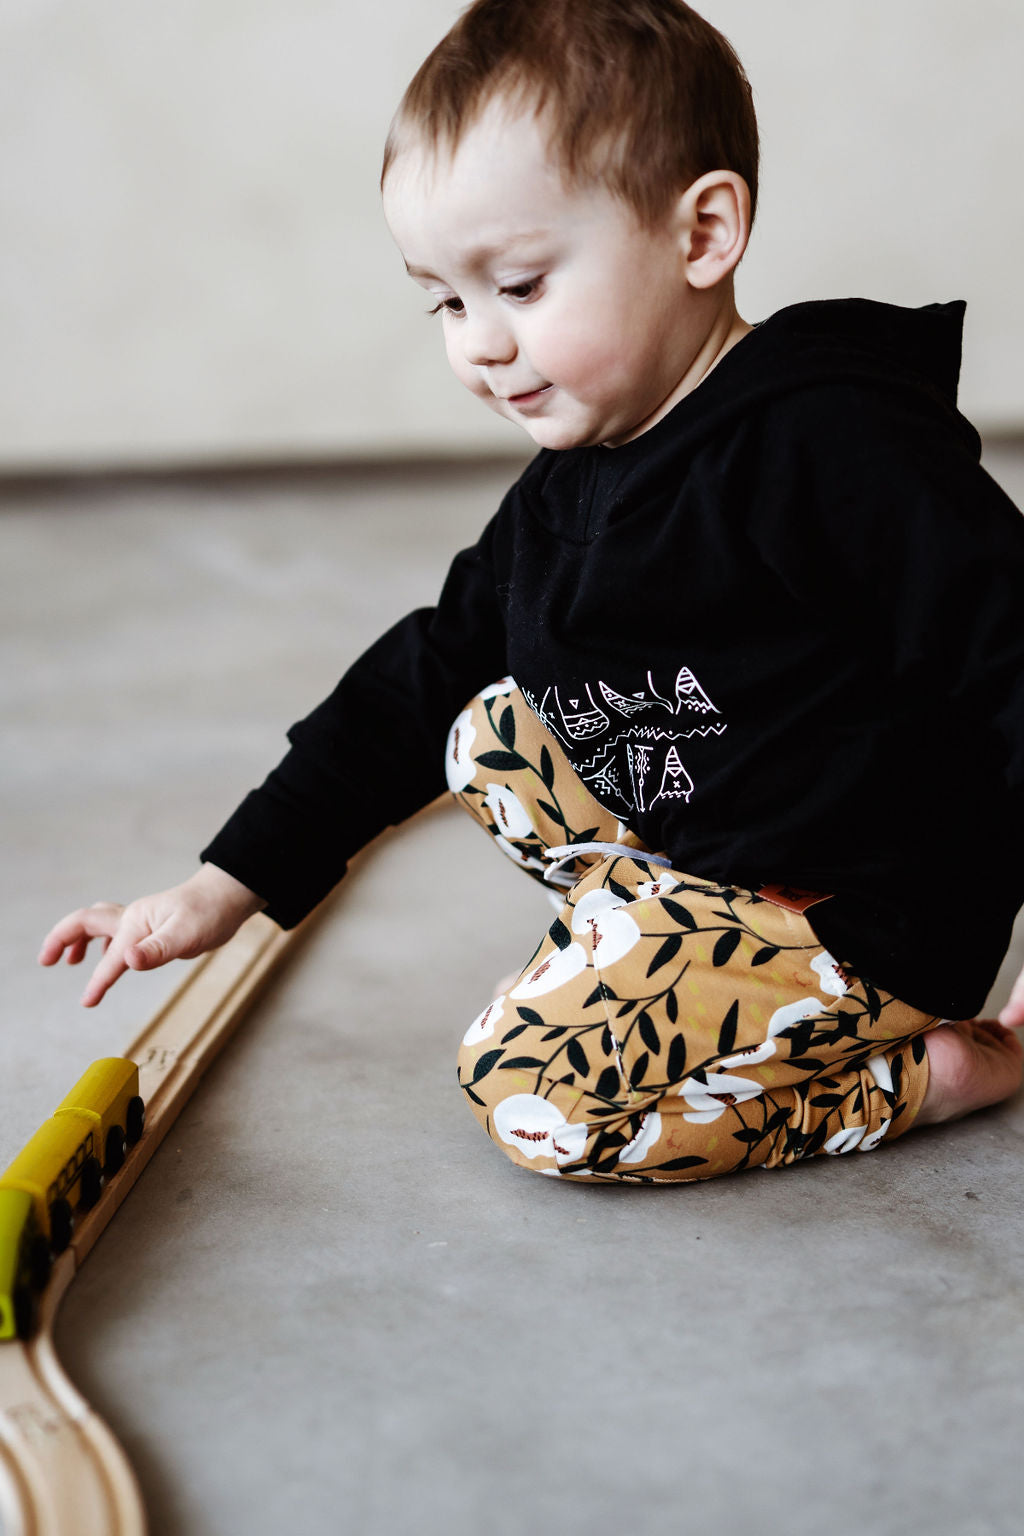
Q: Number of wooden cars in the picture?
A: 3